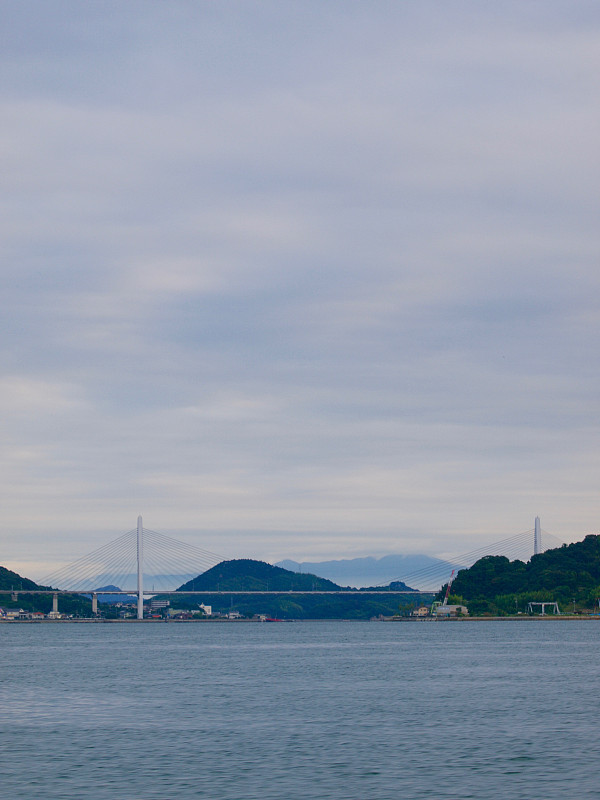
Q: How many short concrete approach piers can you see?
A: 3